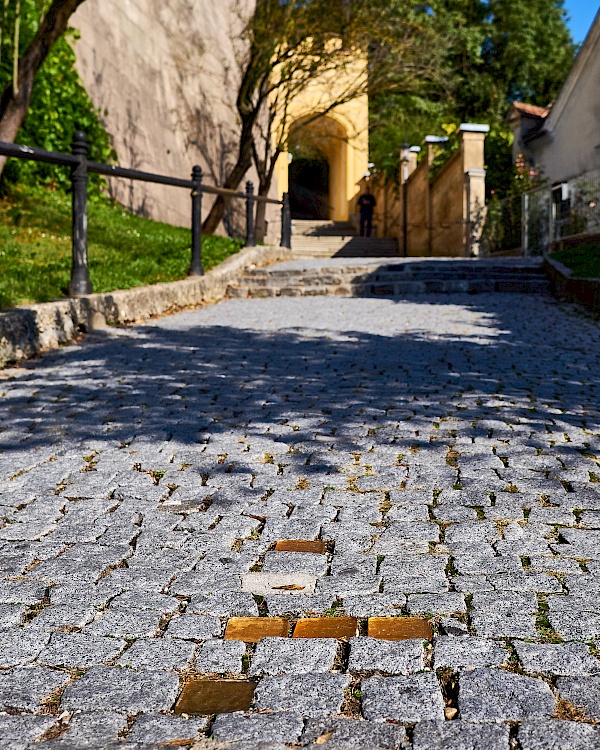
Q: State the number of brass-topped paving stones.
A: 5